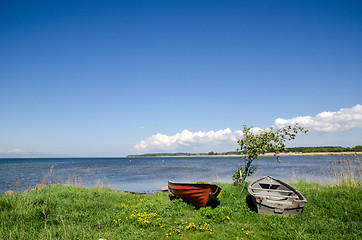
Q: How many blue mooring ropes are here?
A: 1